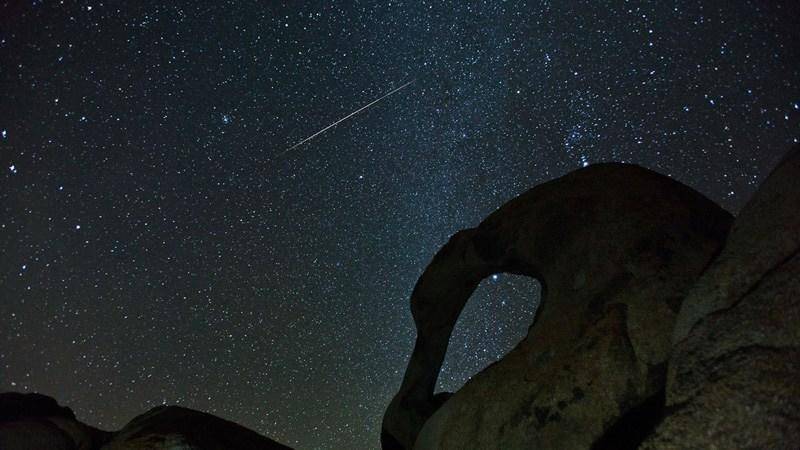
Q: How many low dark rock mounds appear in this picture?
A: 2